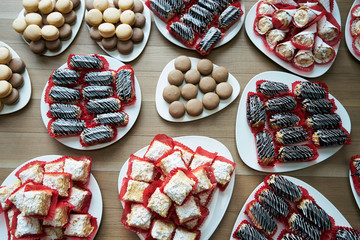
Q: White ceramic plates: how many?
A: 13